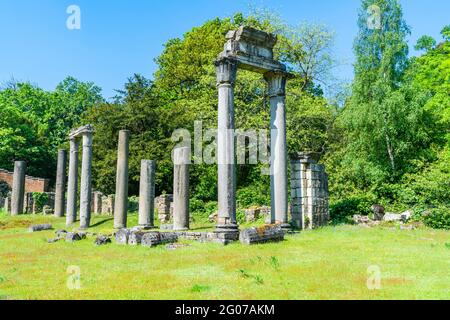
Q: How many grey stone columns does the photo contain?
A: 9